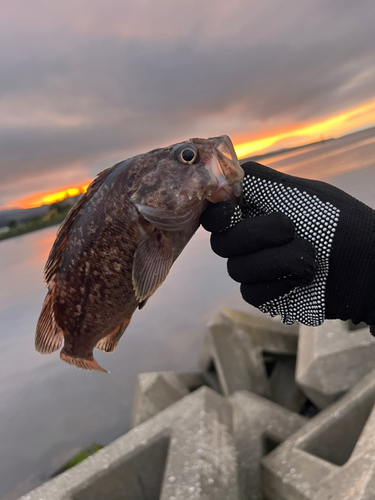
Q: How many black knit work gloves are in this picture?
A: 1